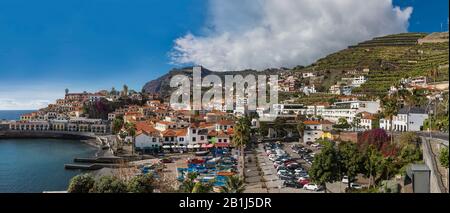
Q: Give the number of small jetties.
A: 2